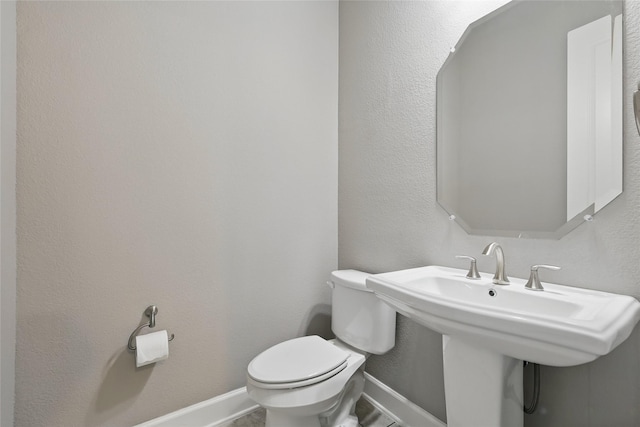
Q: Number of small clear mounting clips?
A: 3